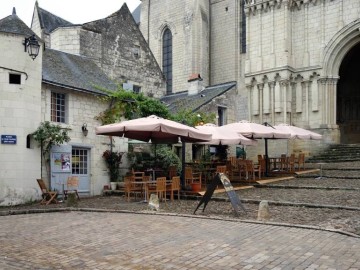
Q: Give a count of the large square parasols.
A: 4